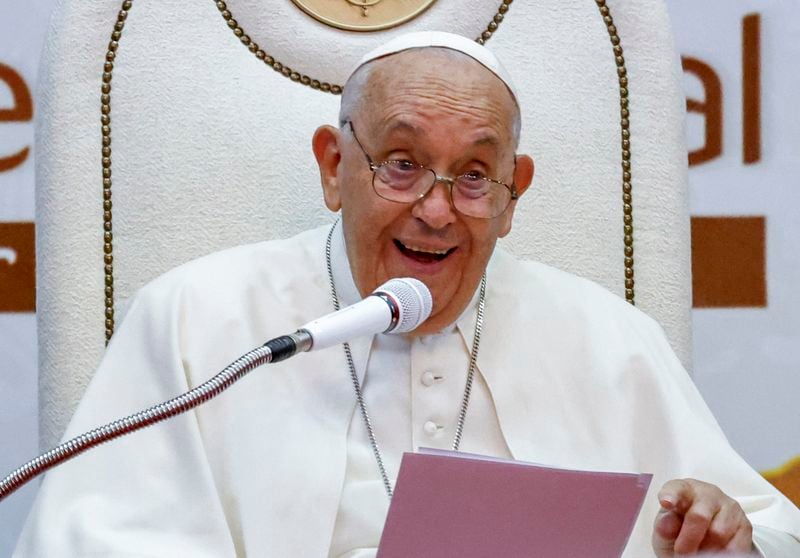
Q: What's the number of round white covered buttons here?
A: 2